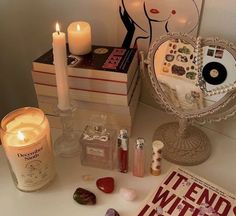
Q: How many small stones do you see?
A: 5